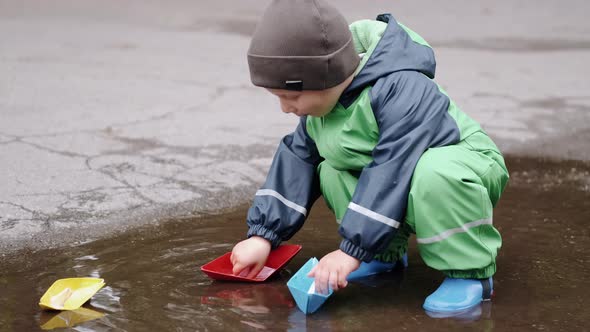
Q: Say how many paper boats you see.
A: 3